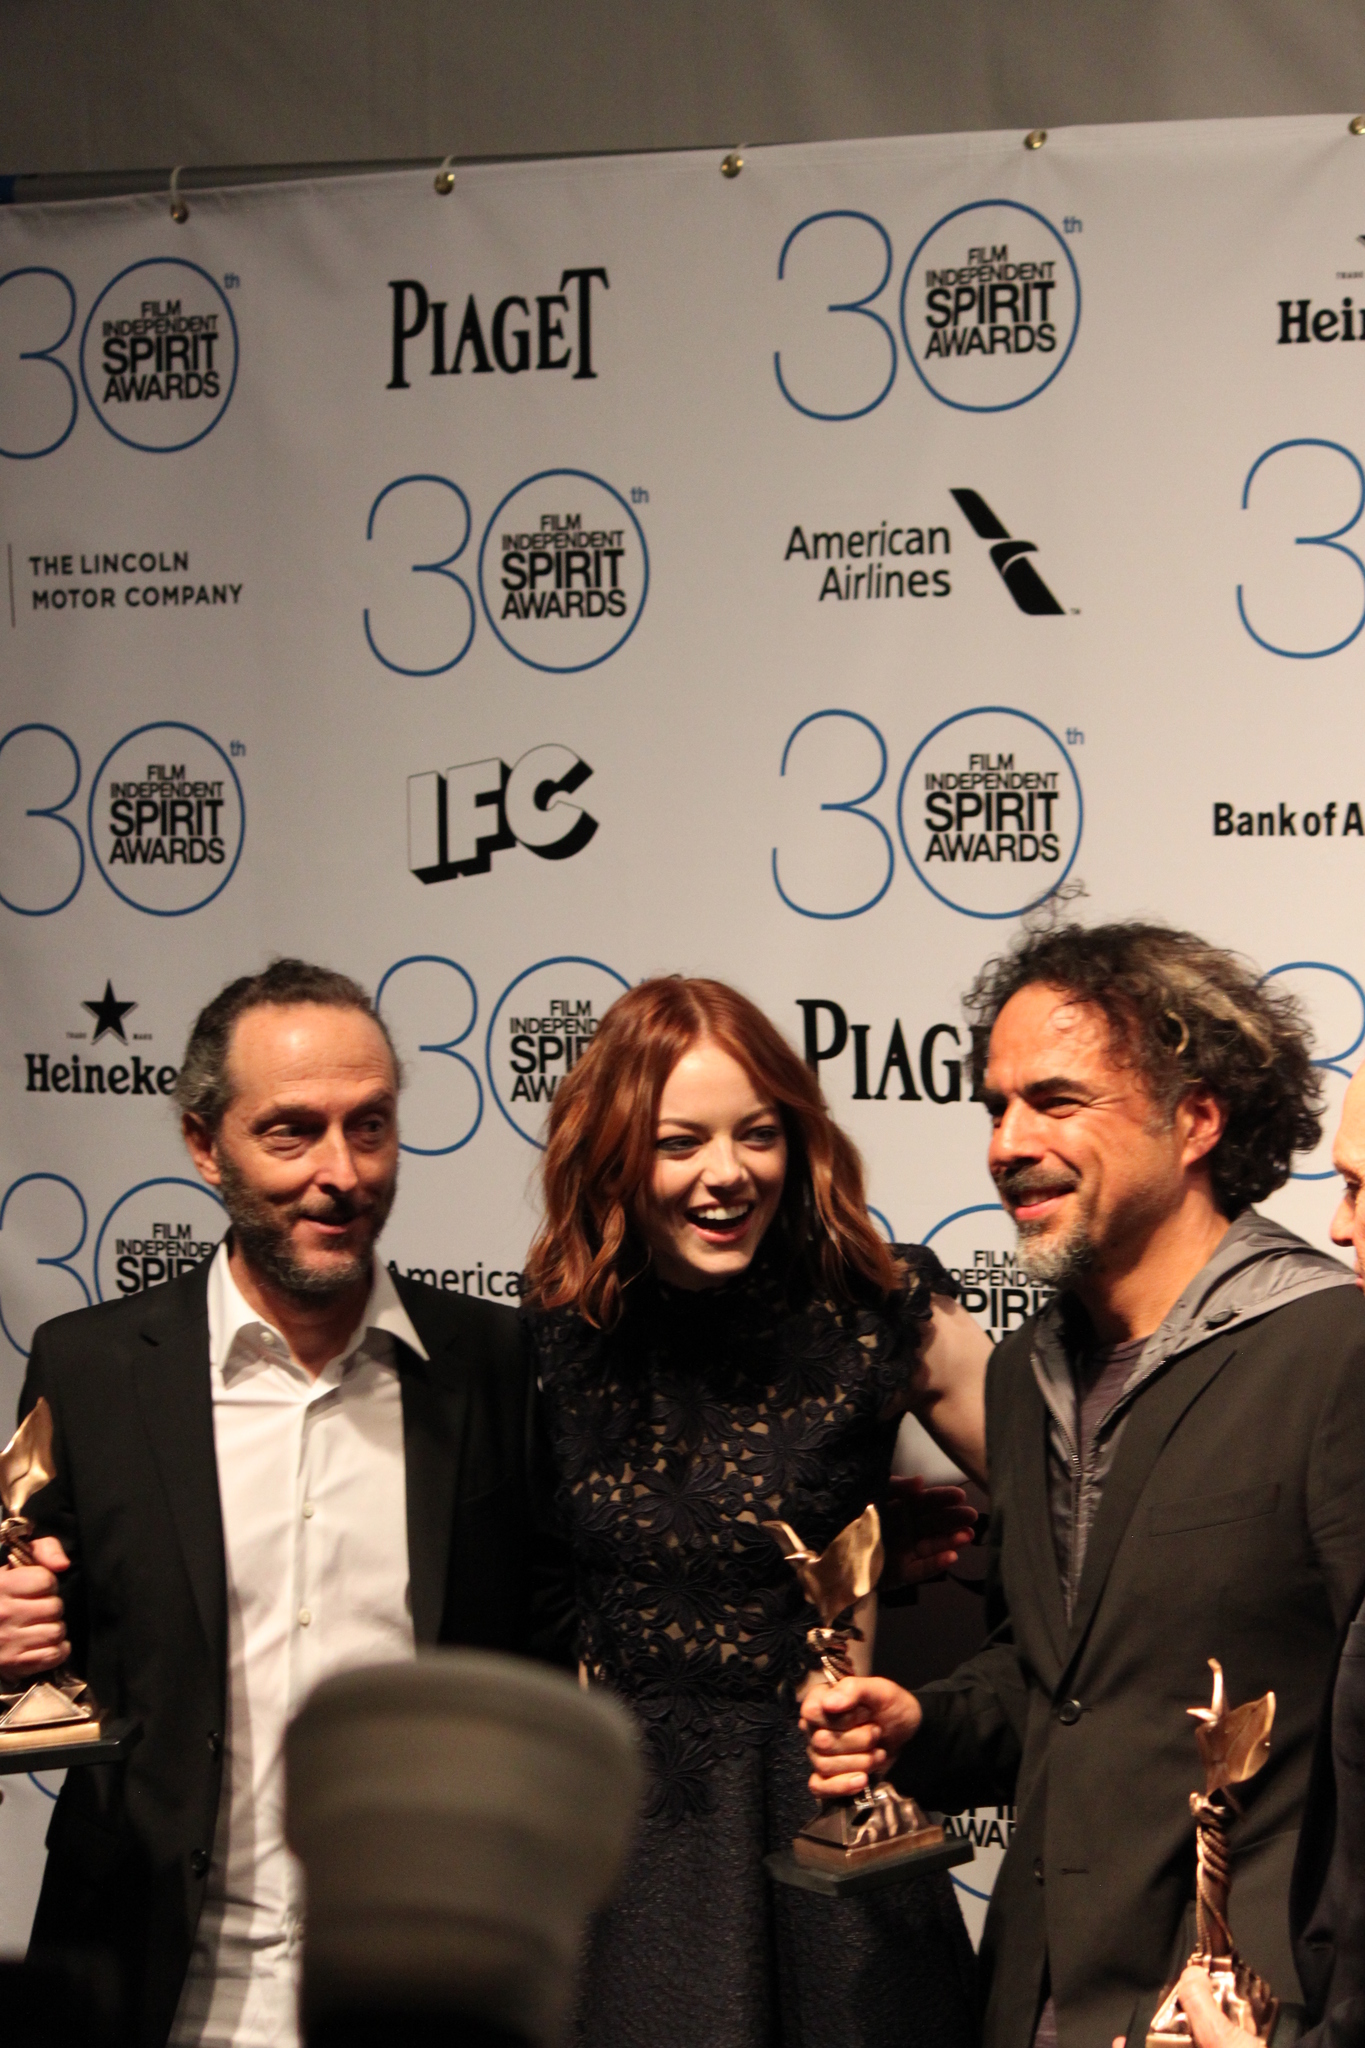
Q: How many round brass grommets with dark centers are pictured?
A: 5